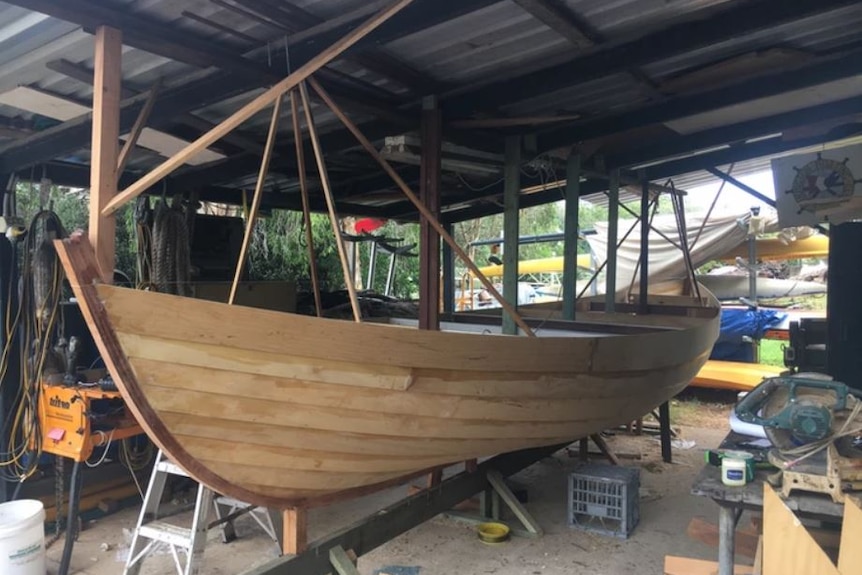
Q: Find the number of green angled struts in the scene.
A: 2